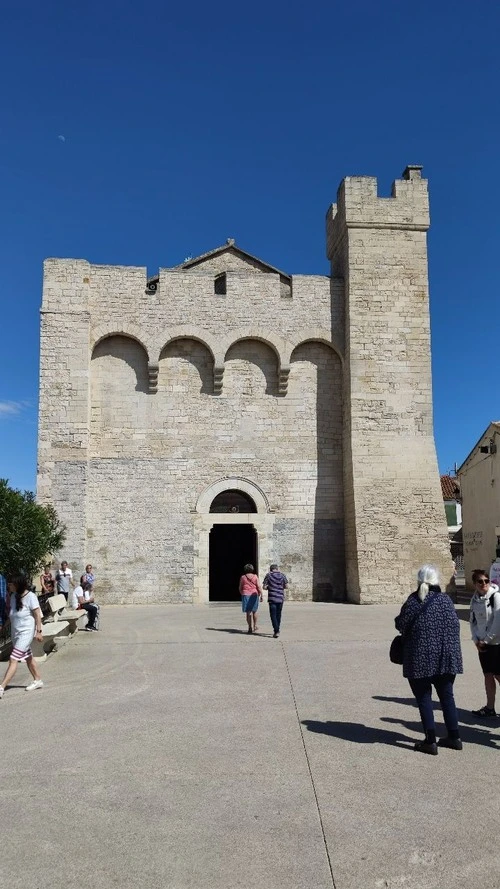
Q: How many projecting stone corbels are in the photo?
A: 3